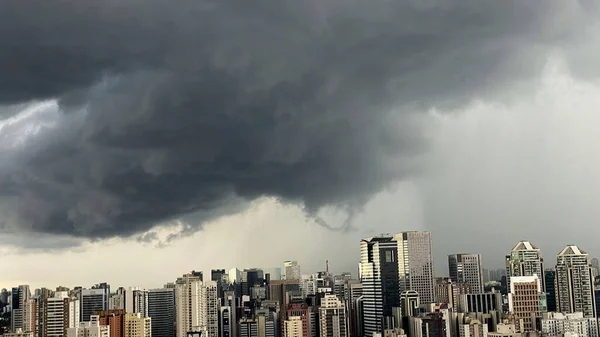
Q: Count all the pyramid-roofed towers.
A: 2